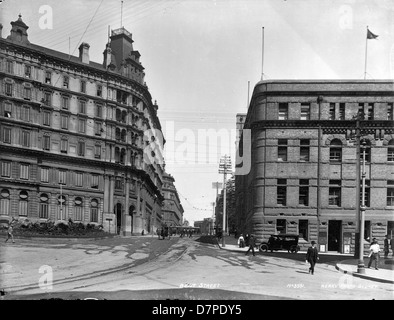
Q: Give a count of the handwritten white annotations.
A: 3